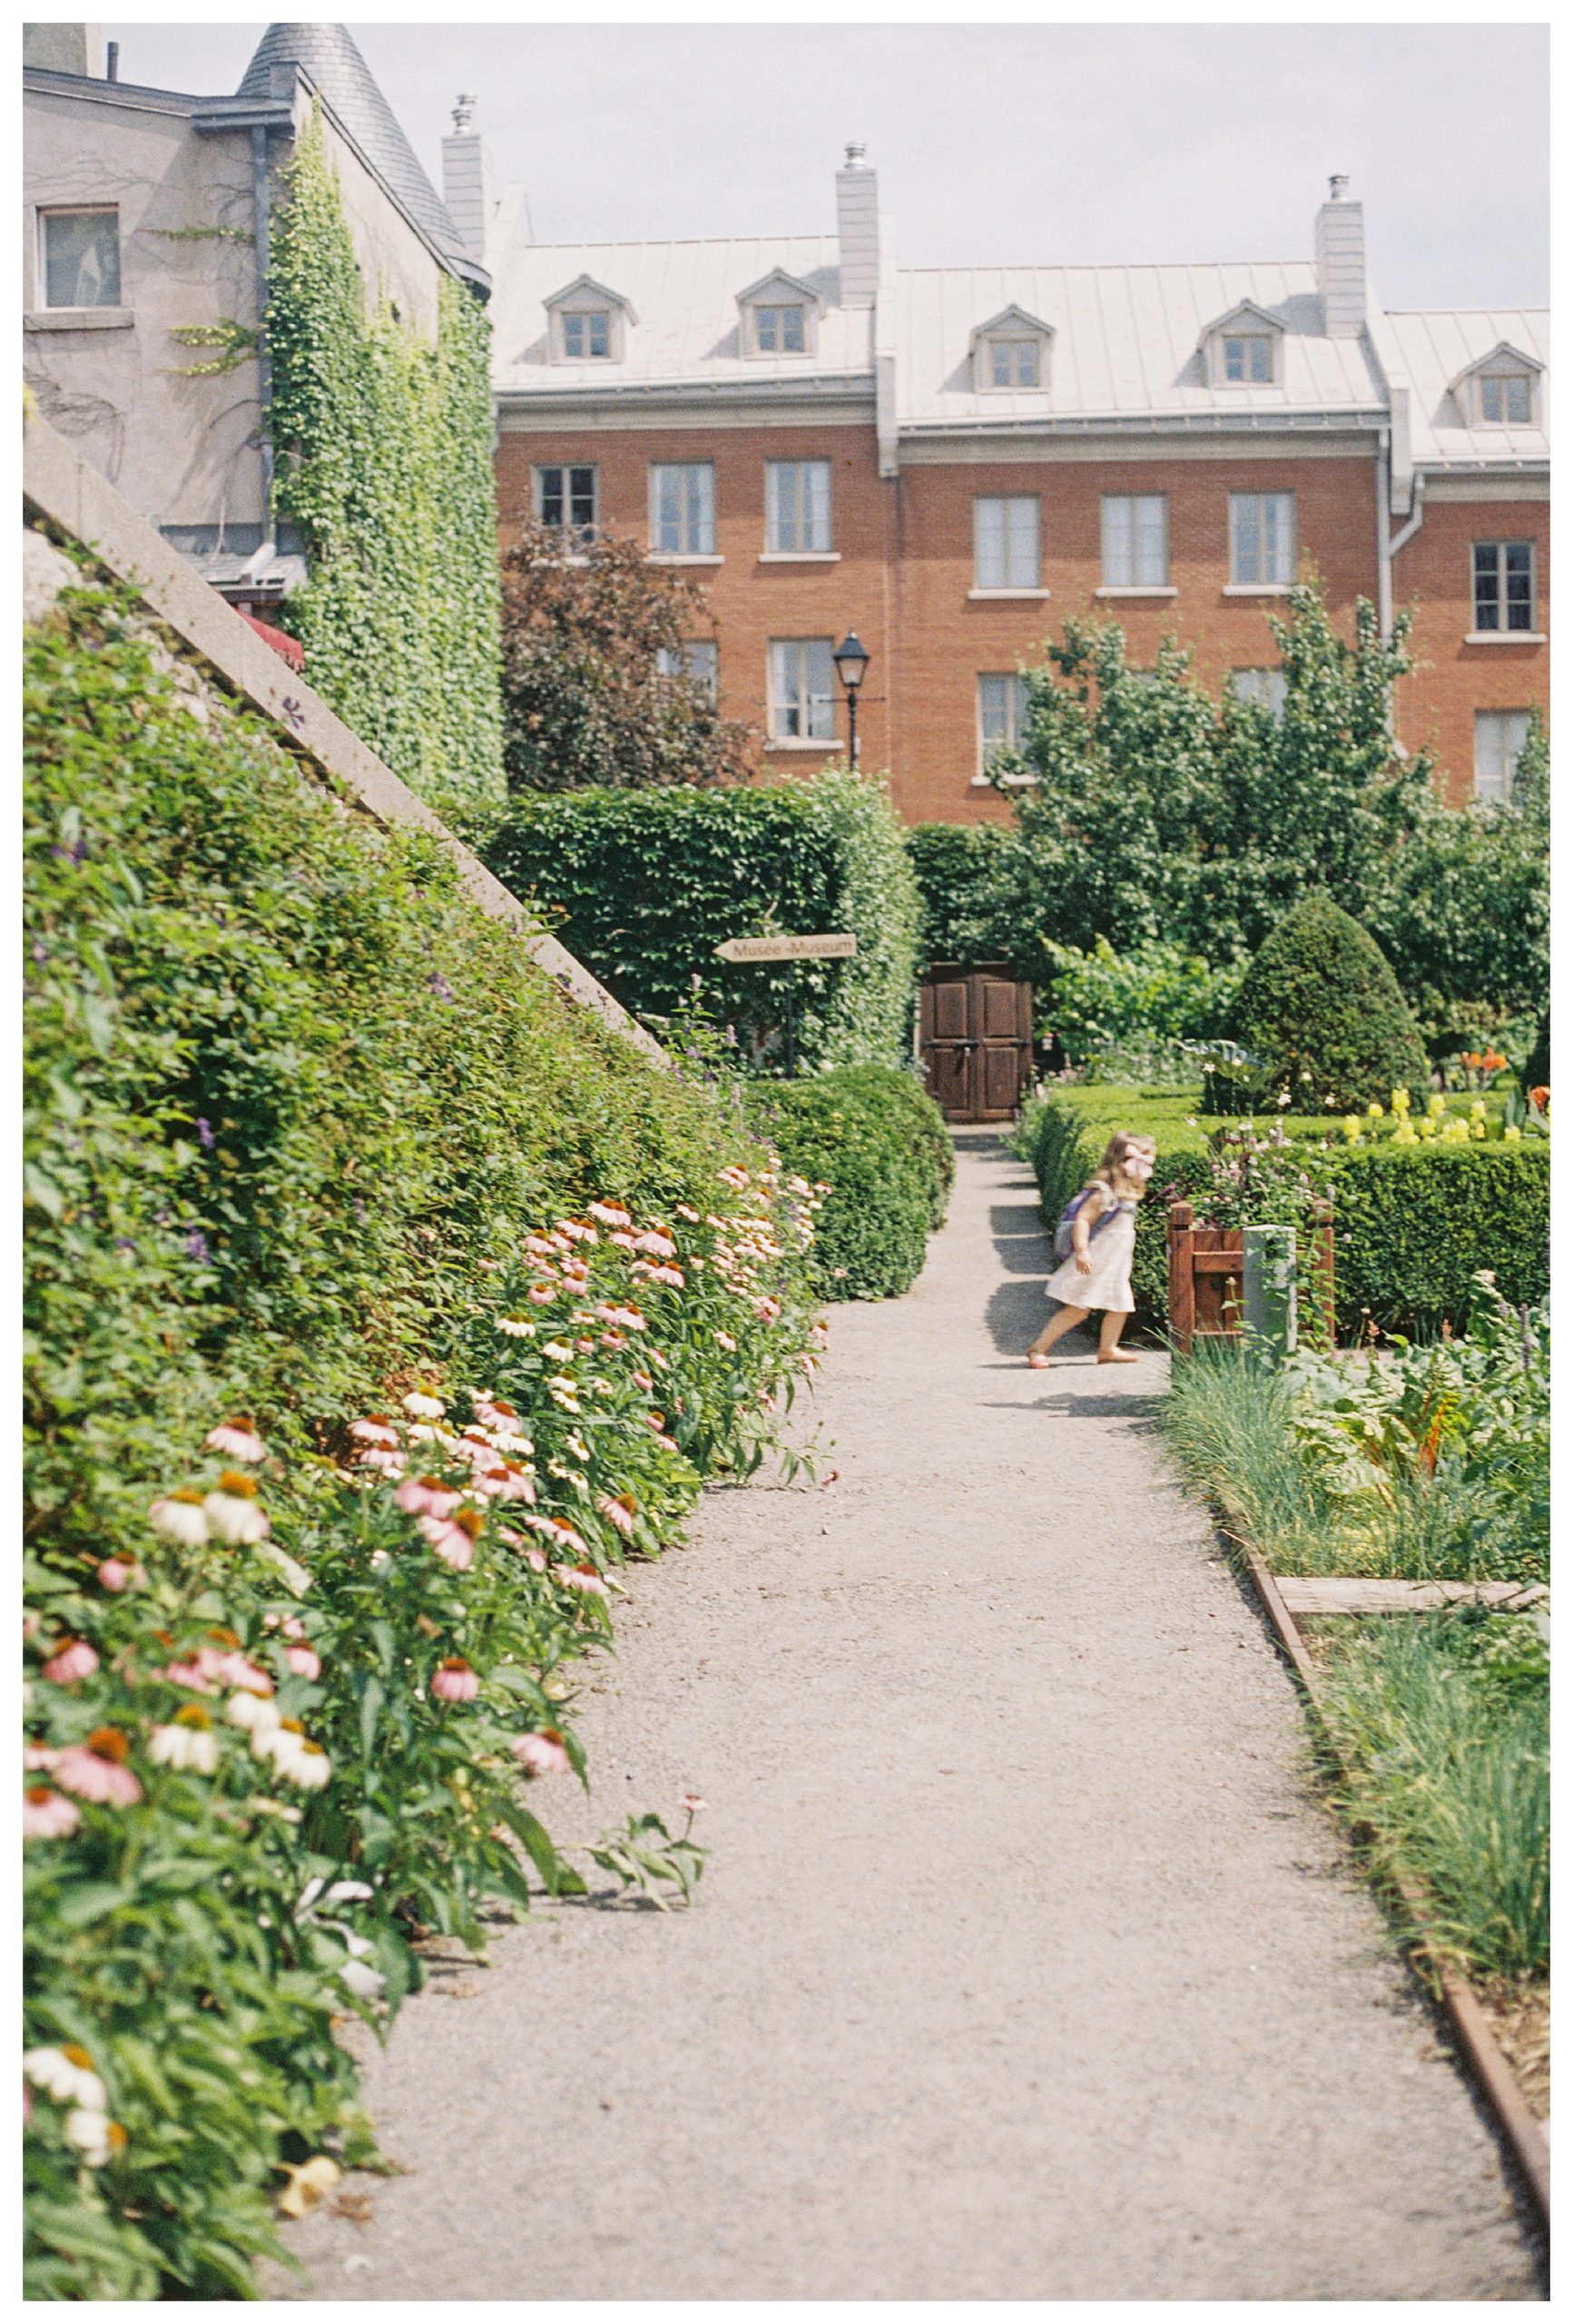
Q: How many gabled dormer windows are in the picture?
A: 5